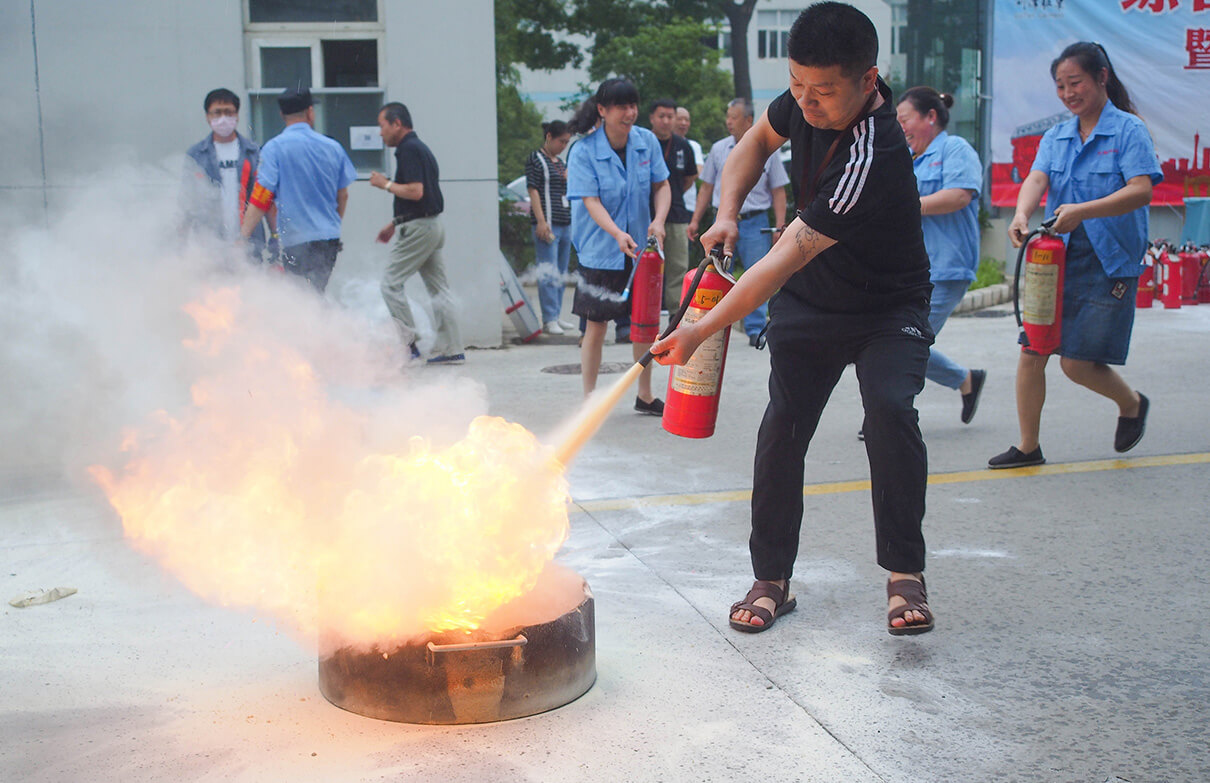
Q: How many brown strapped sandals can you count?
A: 2